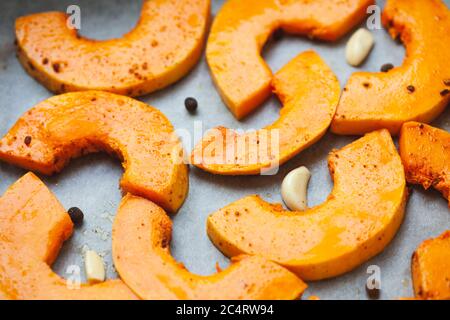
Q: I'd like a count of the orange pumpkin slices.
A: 10